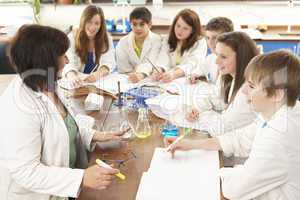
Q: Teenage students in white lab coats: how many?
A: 6